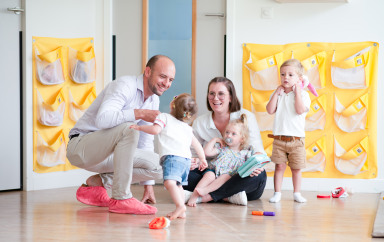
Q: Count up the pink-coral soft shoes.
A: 2